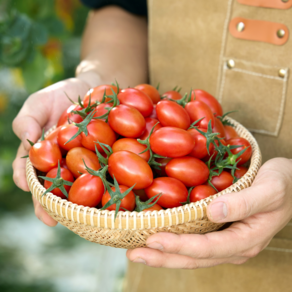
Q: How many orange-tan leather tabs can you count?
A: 2